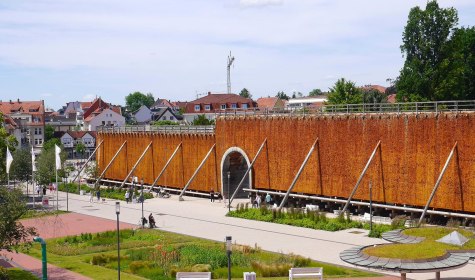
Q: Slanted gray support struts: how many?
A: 9